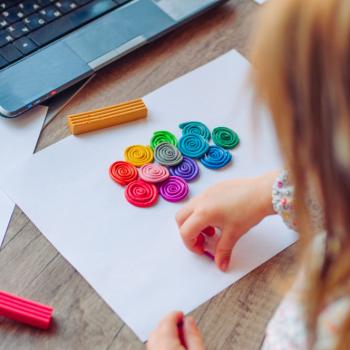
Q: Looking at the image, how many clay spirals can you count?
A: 12